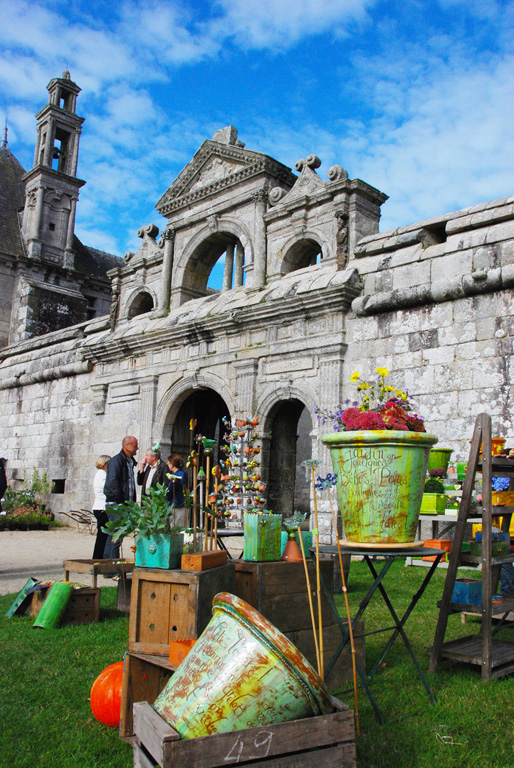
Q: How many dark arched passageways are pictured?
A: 2